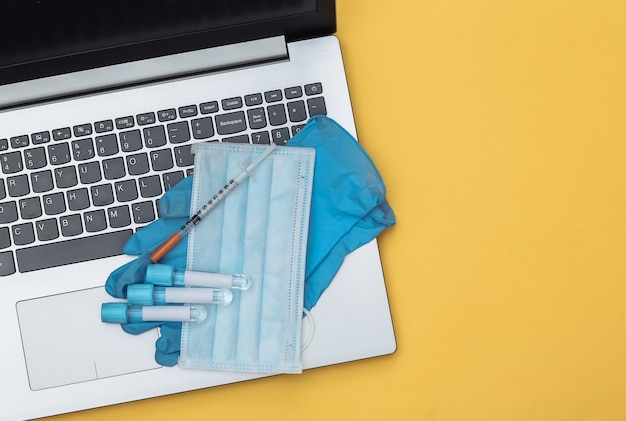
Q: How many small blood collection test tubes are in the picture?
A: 3